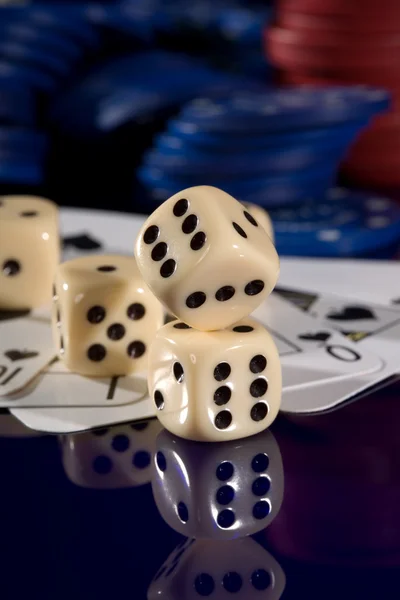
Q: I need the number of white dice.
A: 5